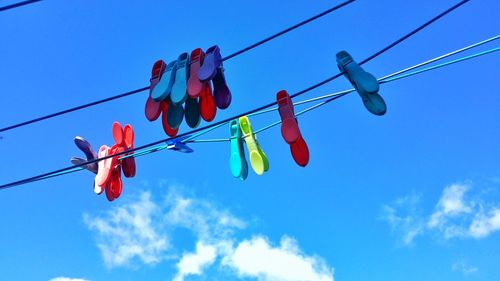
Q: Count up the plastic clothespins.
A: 14